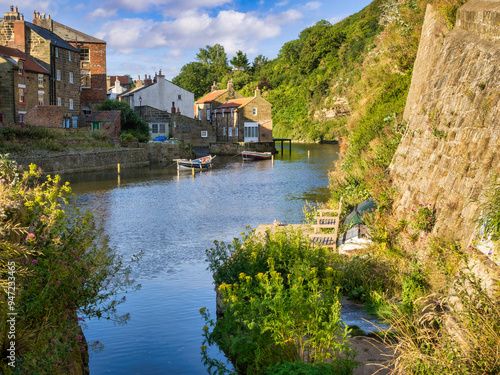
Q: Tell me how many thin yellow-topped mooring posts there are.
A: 4